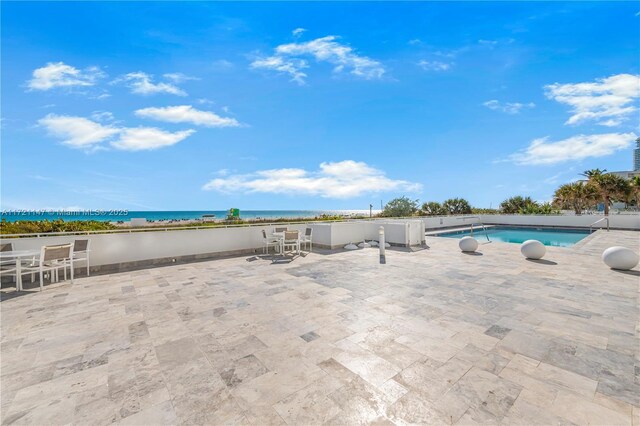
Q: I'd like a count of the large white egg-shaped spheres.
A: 3